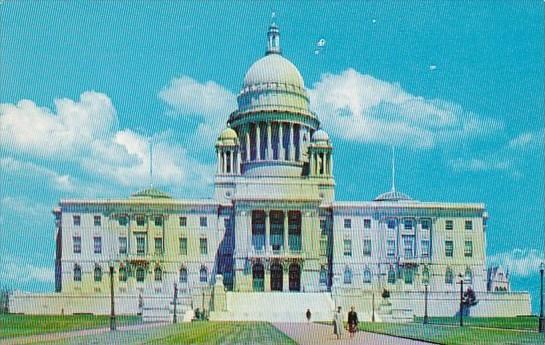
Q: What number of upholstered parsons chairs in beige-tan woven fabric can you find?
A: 0